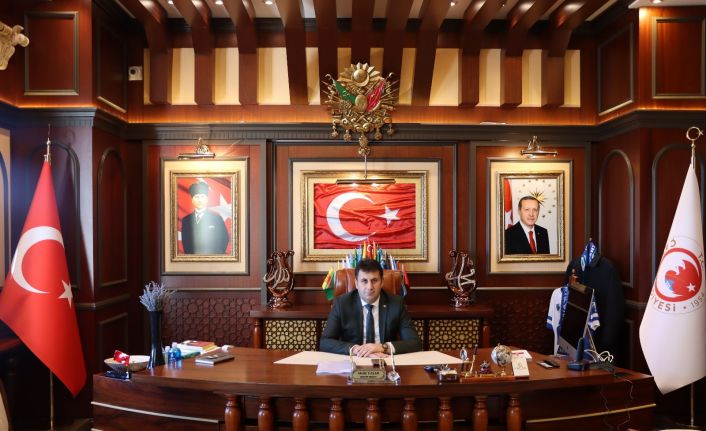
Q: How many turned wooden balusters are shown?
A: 9